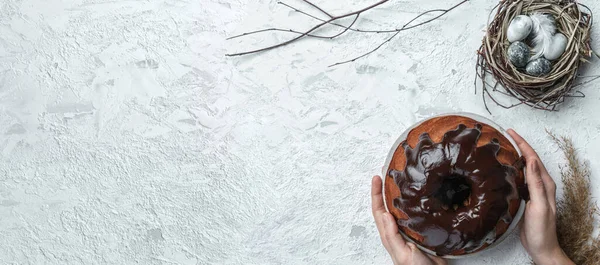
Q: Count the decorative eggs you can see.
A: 4